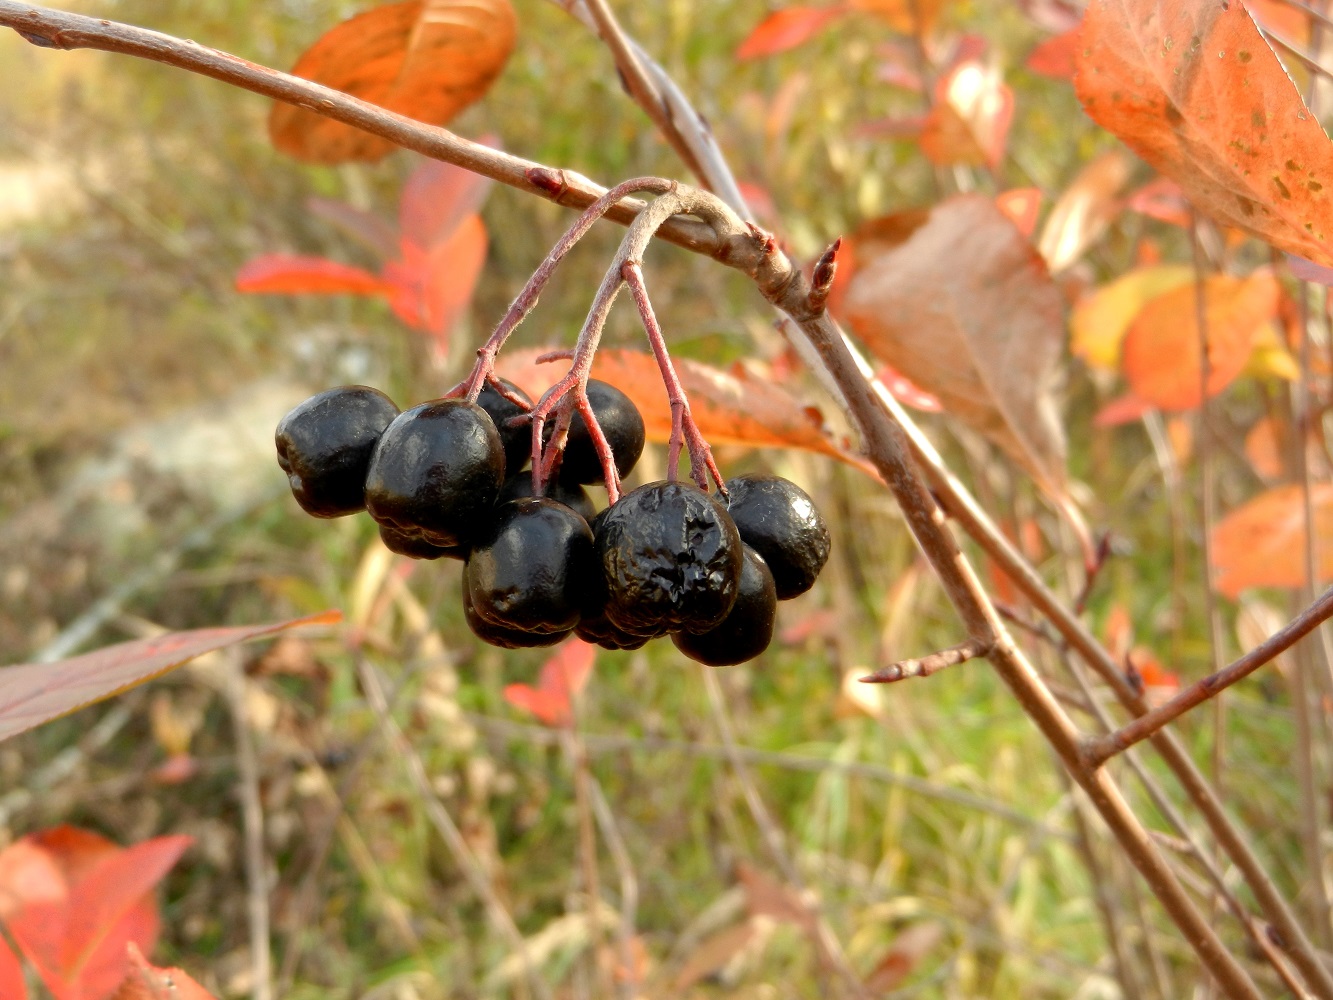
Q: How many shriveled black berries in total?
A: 1